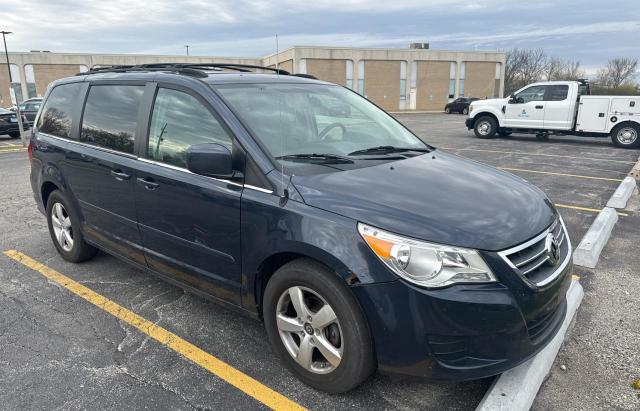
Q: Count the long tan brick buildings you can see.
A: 1